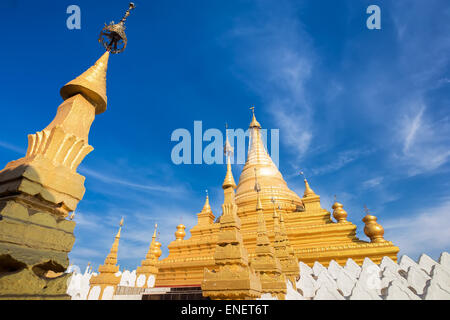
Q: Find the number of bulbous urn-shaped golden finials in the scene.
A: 4